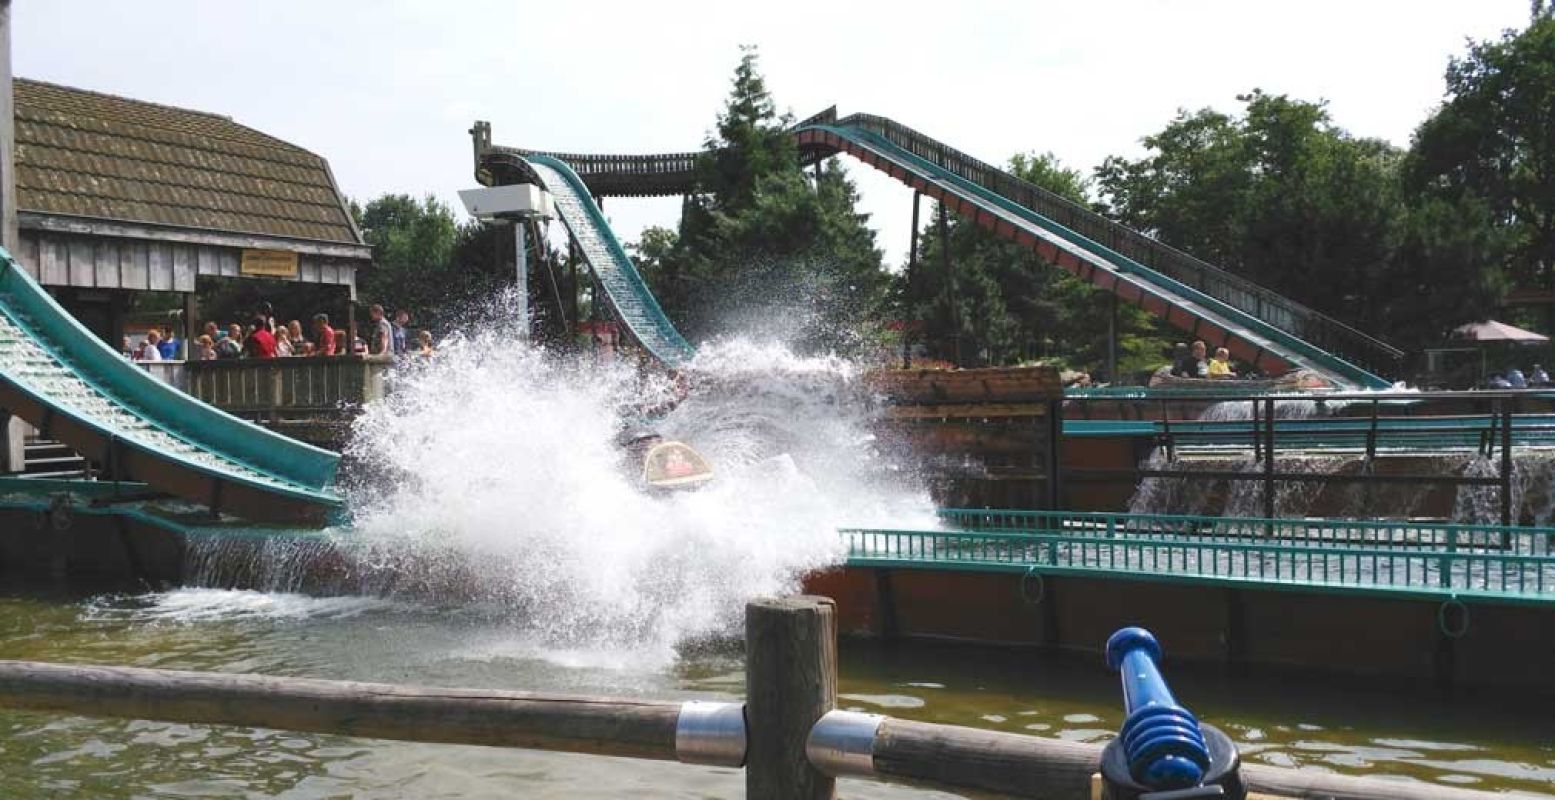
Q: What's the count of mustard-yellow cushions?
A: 0